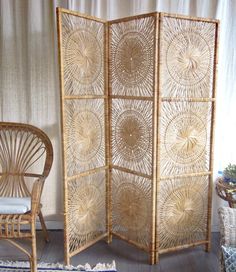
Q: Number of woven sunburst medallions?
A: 9